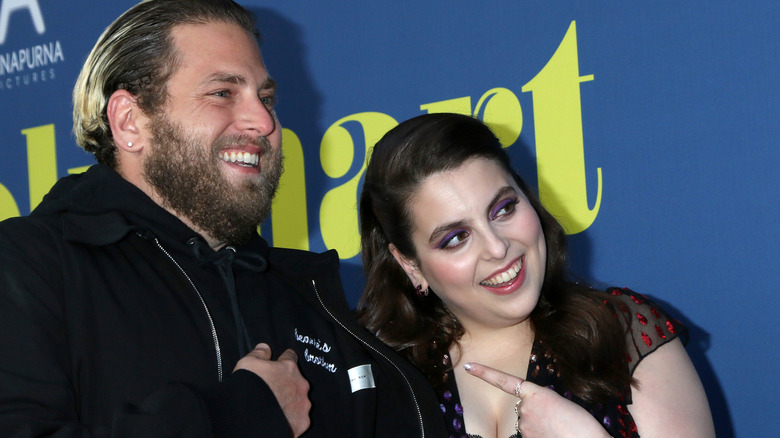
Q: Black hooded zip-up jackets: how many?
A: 1